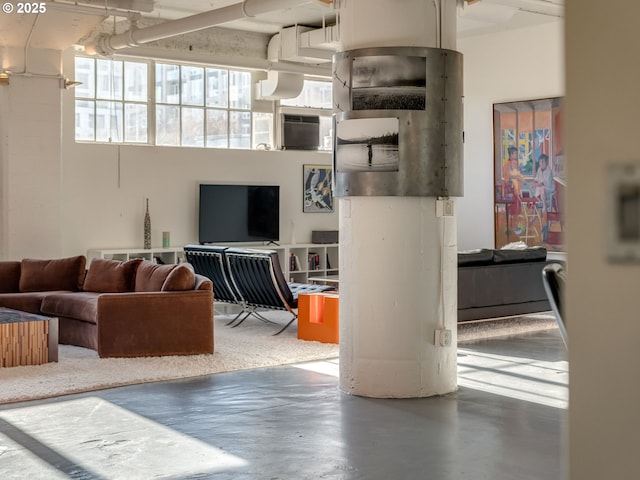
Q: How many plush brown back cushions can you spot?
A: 4